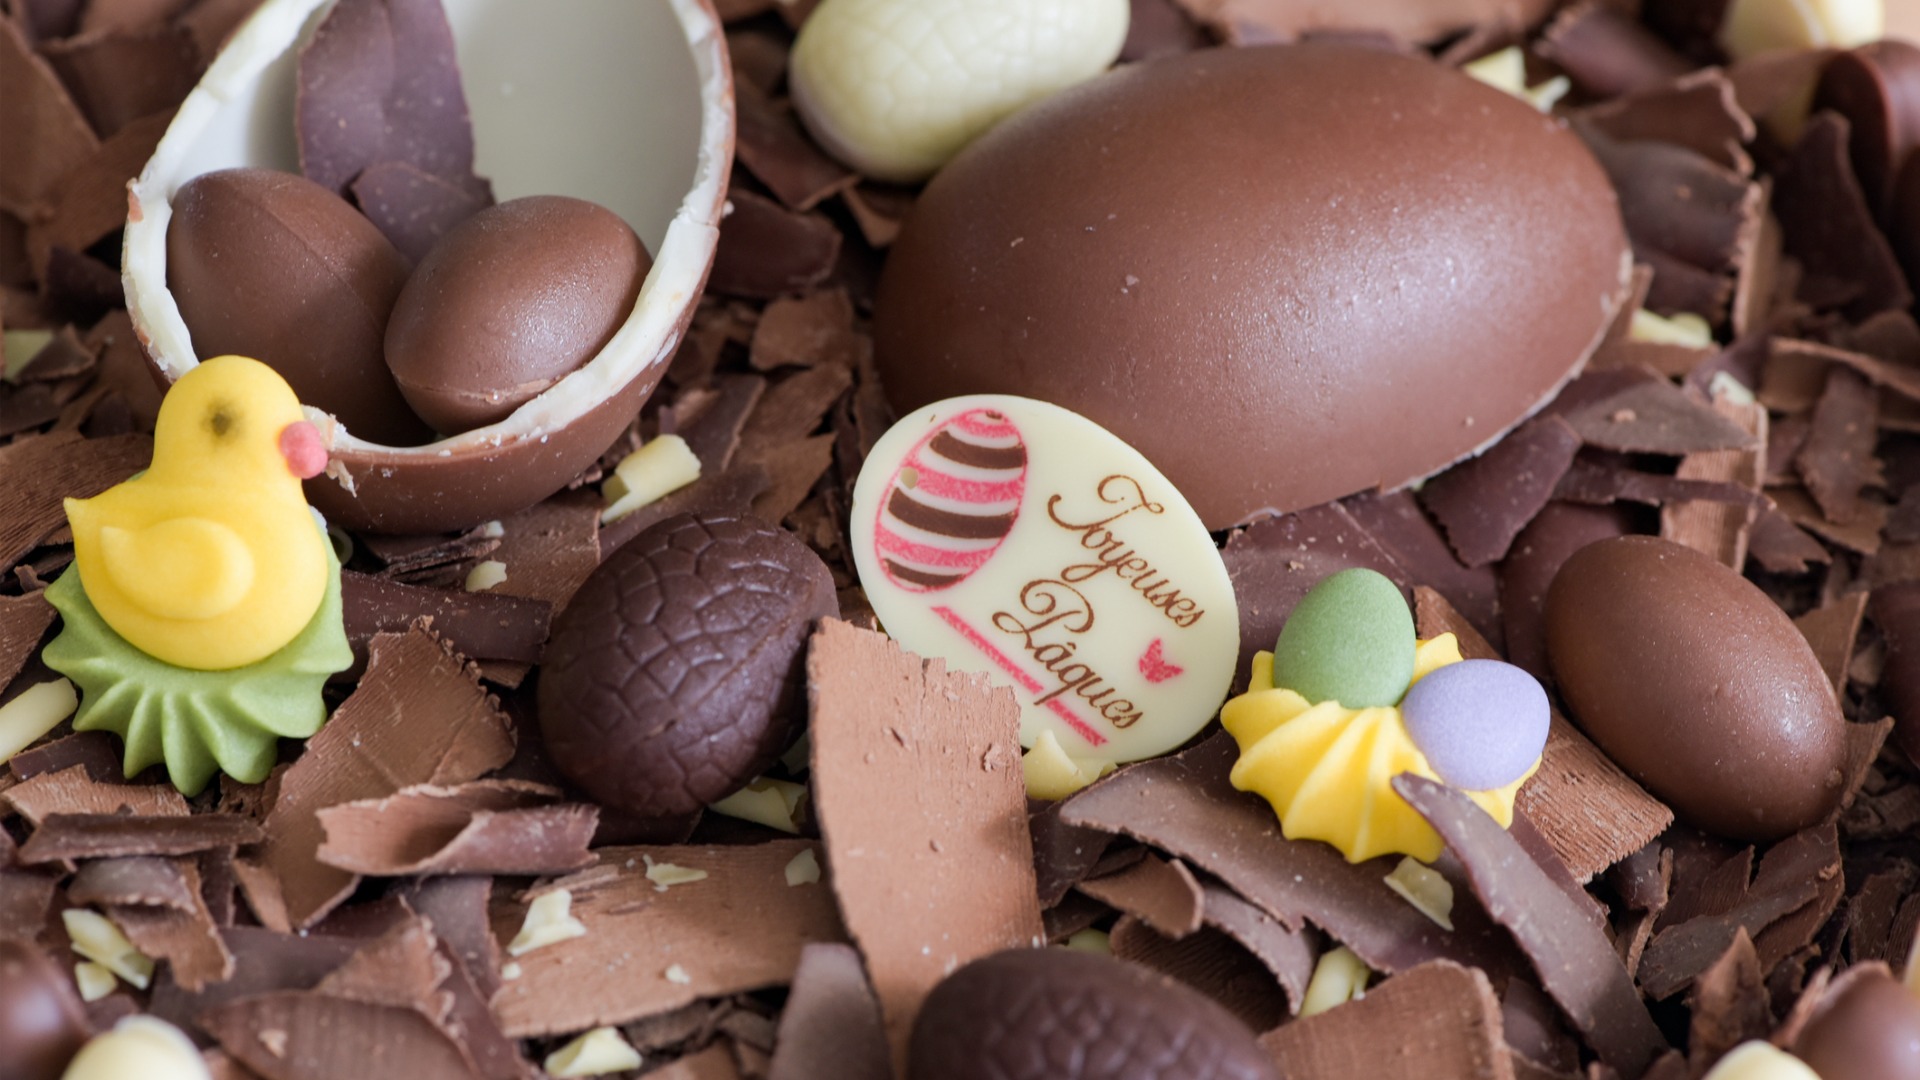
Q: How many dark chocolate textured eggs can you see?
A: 2